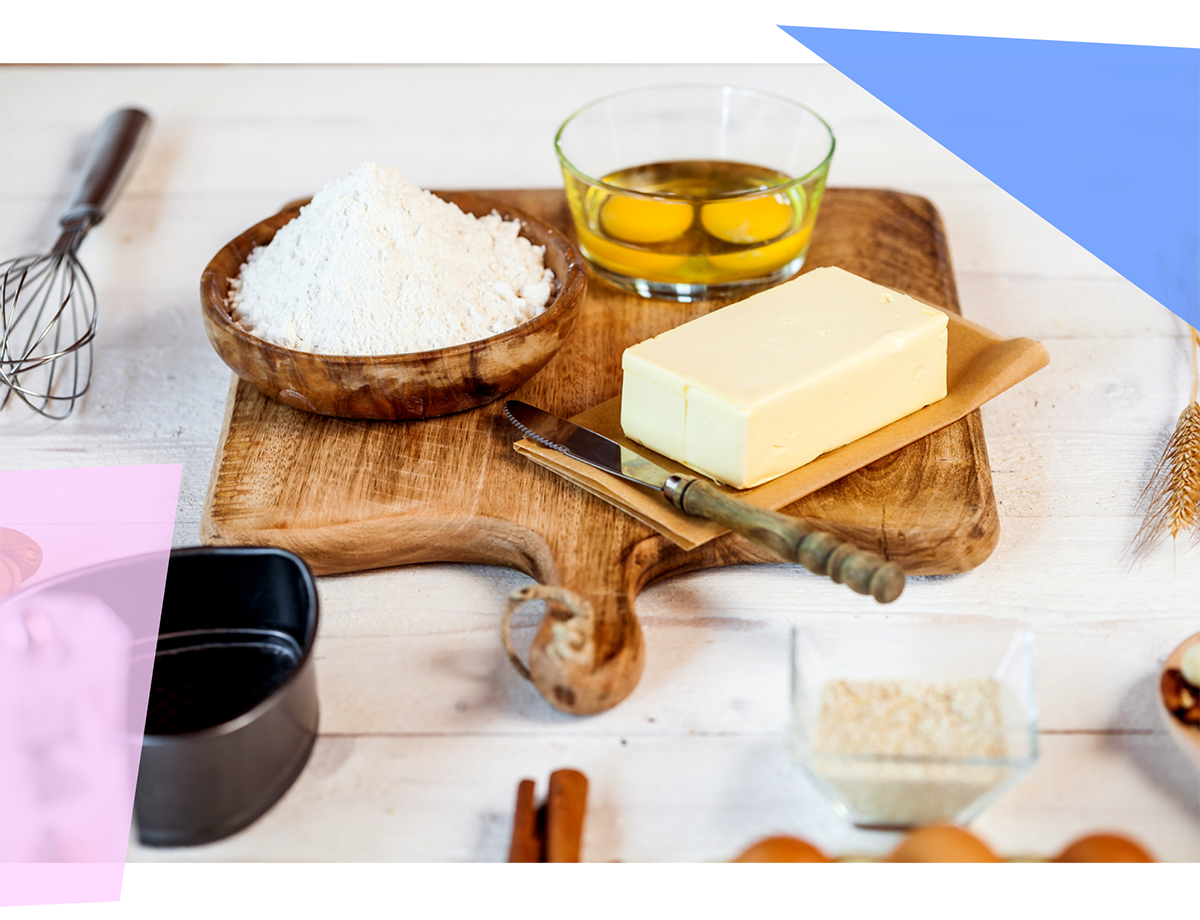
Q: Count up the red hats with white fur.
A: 0